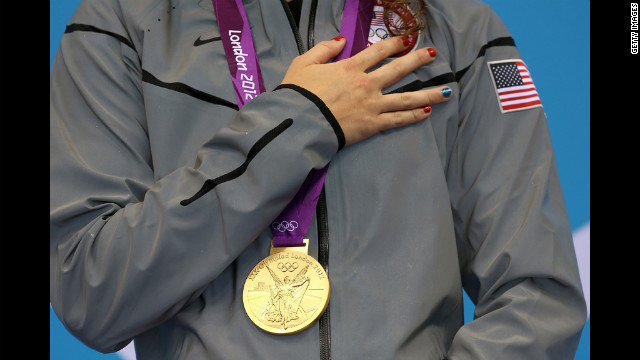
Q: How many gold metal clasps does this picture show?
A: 1